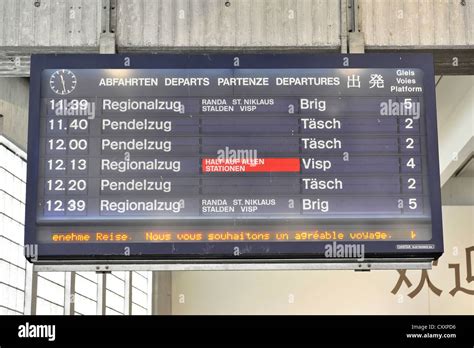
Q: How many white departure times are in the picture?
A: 6